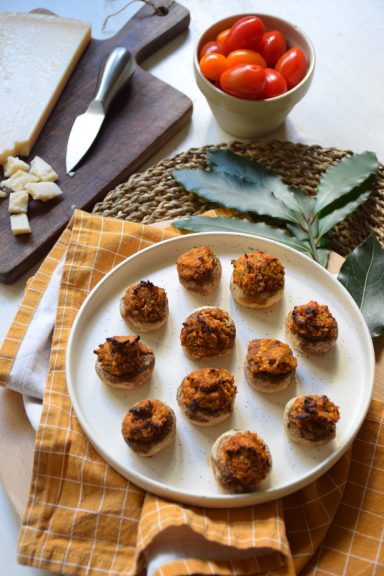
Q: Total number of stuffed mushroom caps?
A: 11